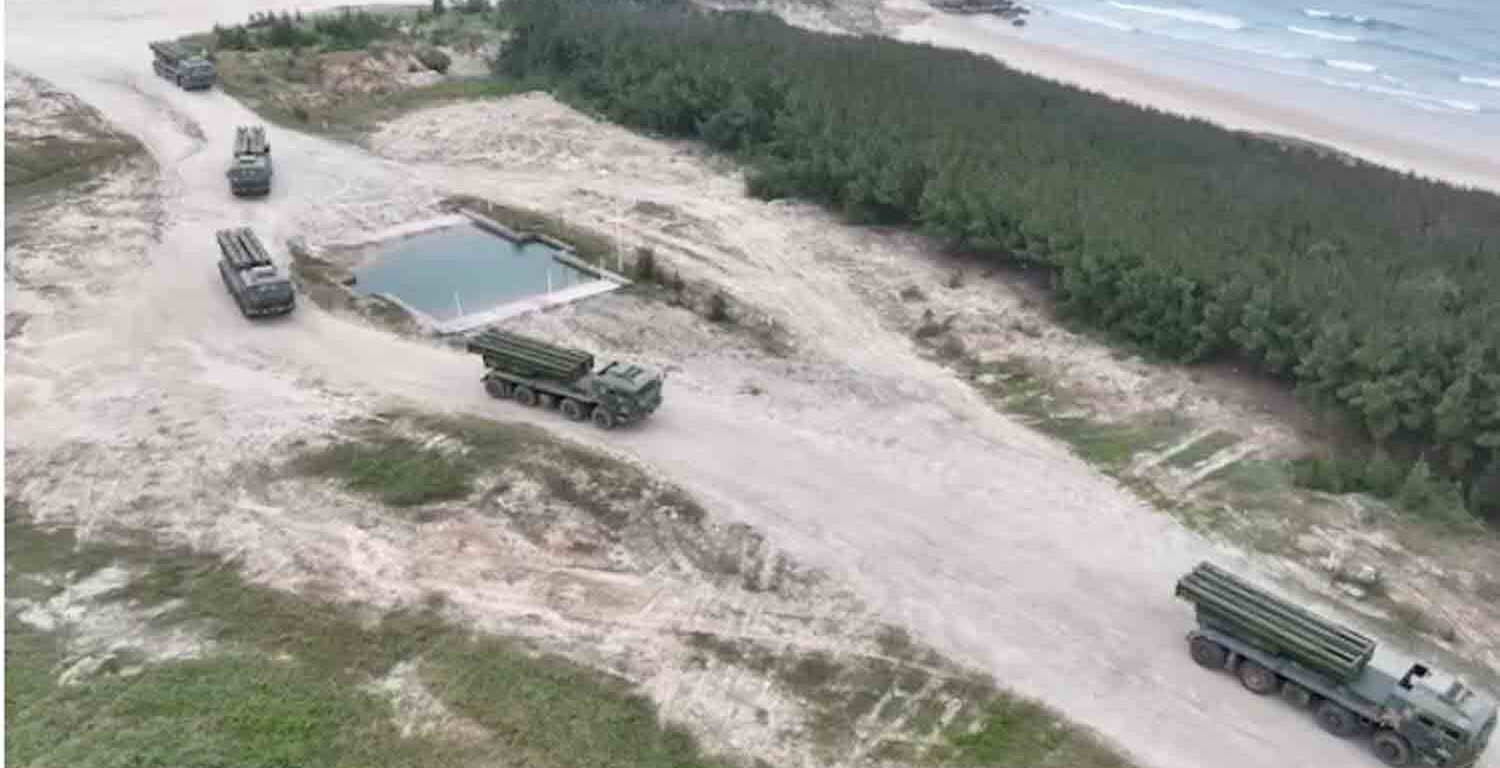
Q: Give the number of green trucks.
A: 5